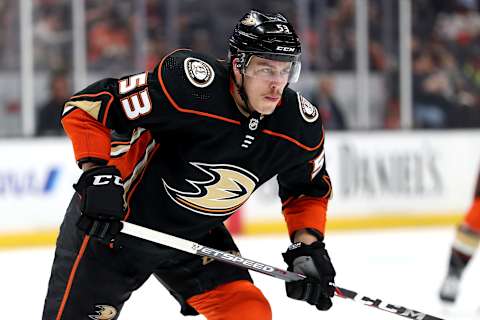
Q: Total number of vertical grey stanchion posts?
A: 4